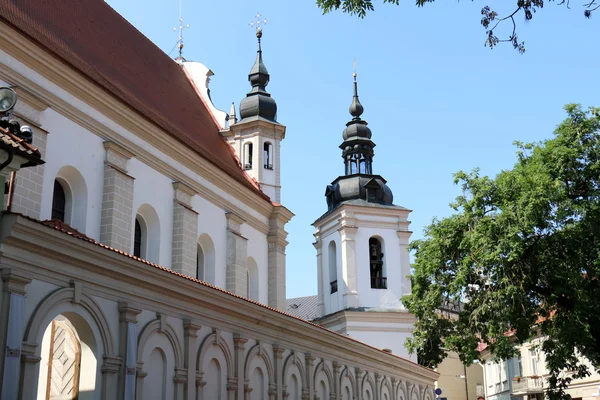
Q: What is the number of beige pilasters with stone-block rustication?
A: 4